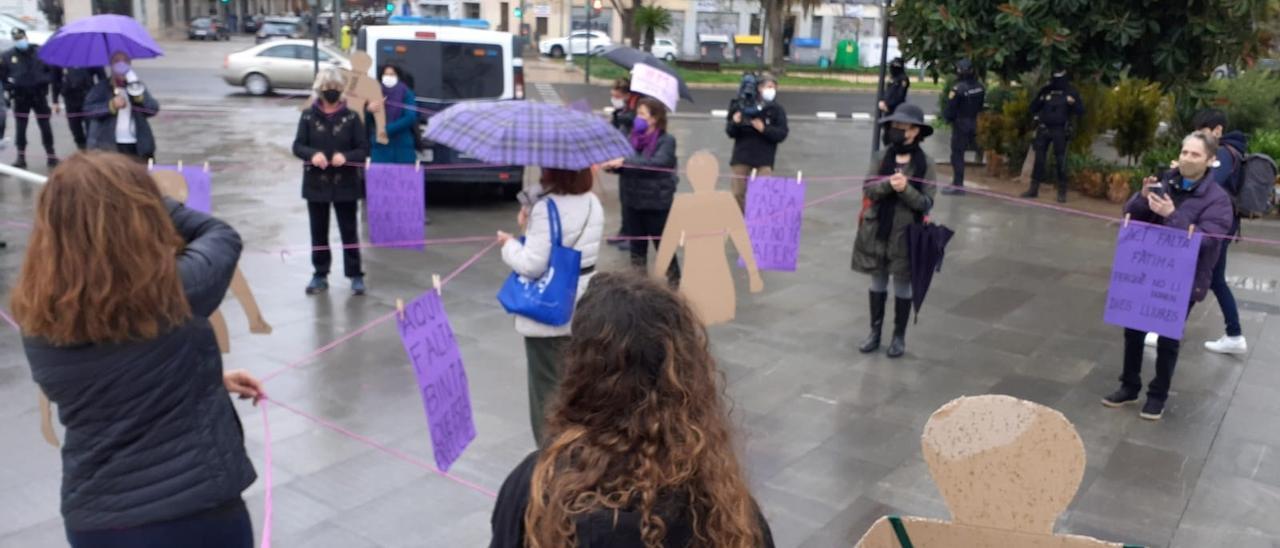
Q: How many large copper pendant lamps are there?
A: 0